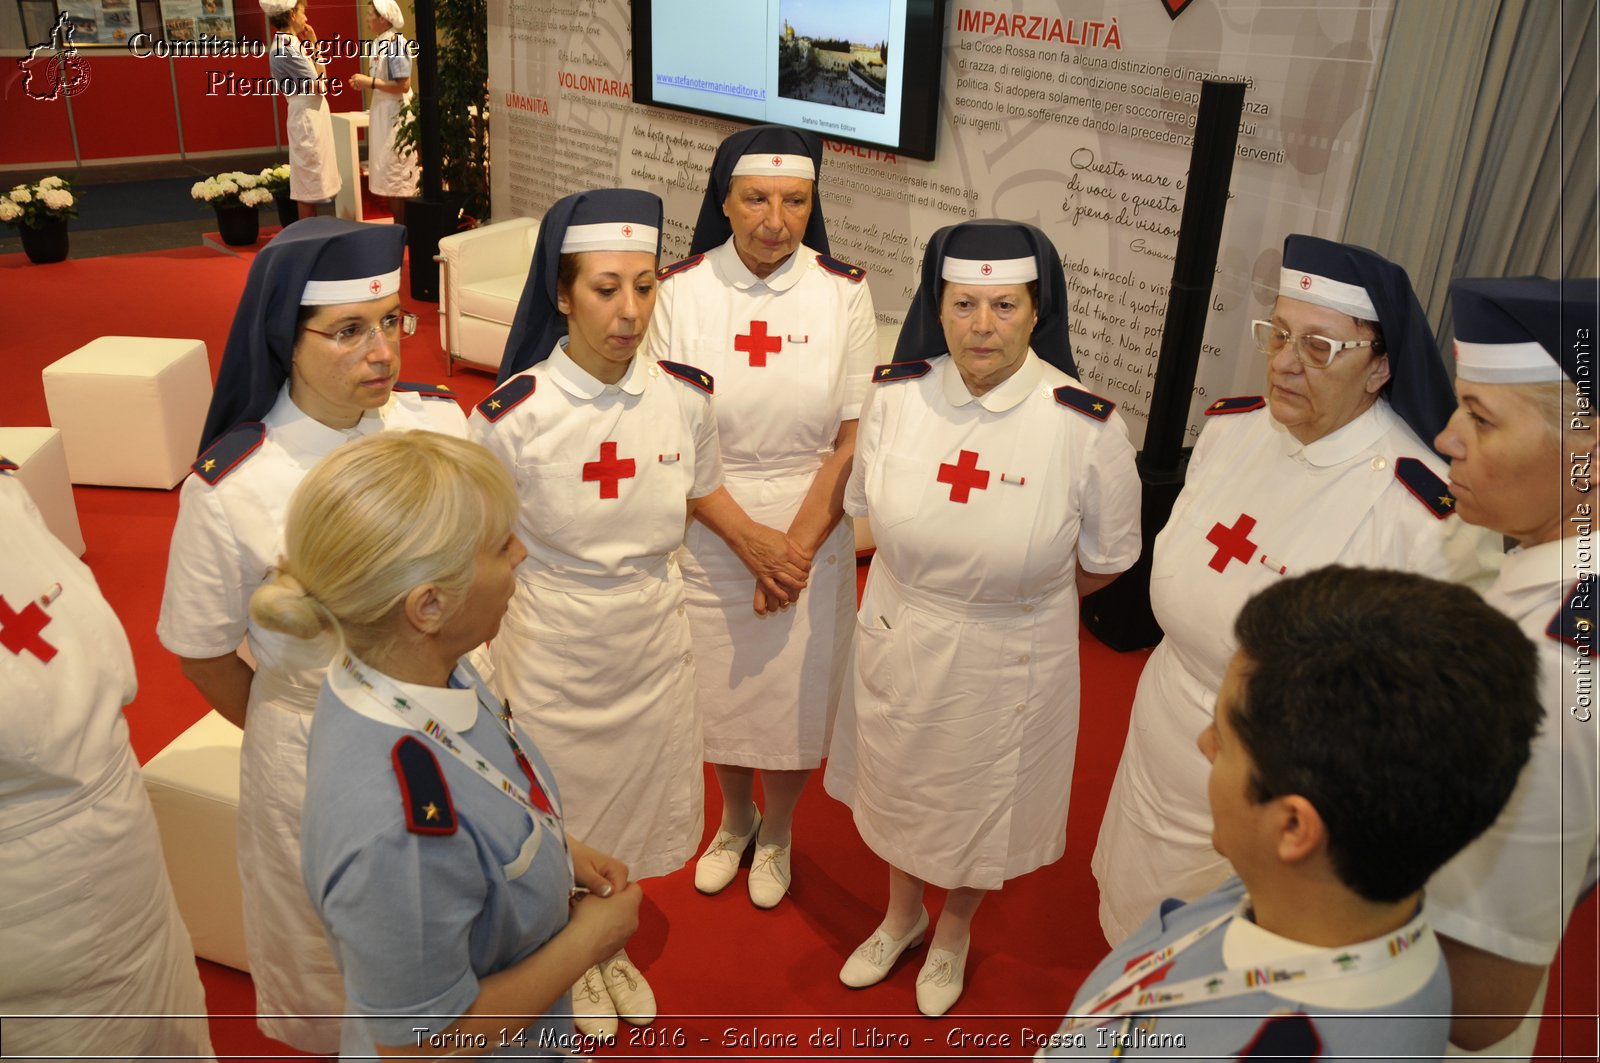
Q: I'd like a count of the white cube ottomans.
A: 3